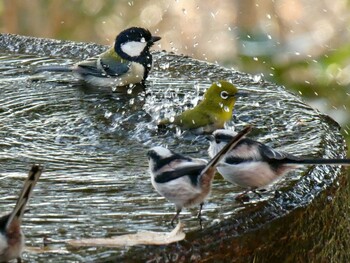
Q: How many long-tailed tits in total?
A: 3